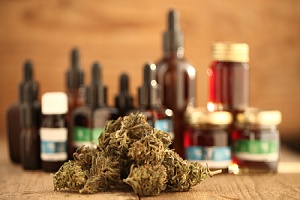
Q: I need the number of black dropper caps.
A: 6